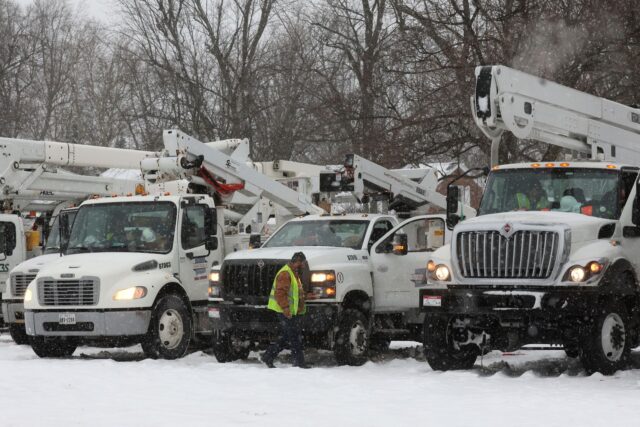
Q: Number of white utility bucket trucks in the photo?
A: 5